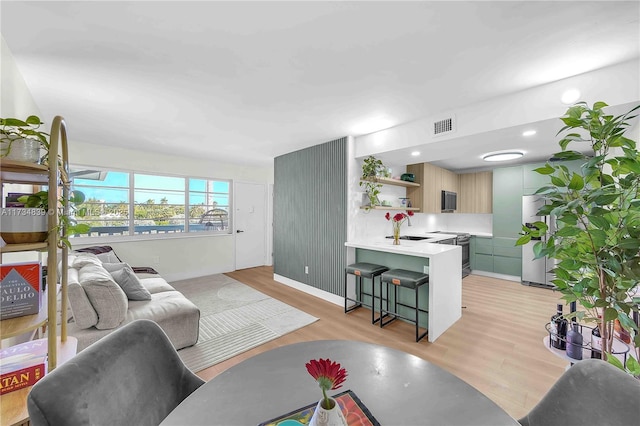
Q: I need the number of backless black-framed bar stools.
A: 2